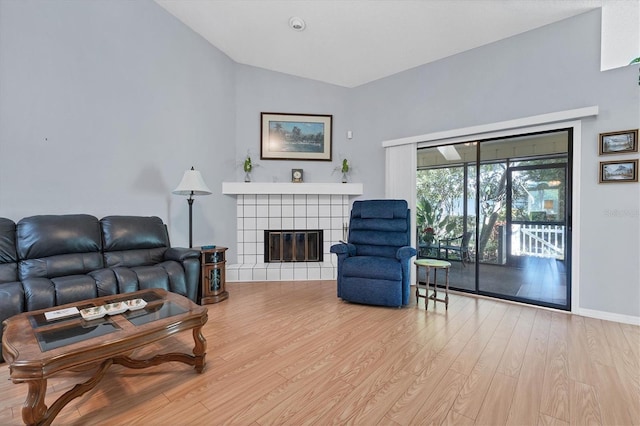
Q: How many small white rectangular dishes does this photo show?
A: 3